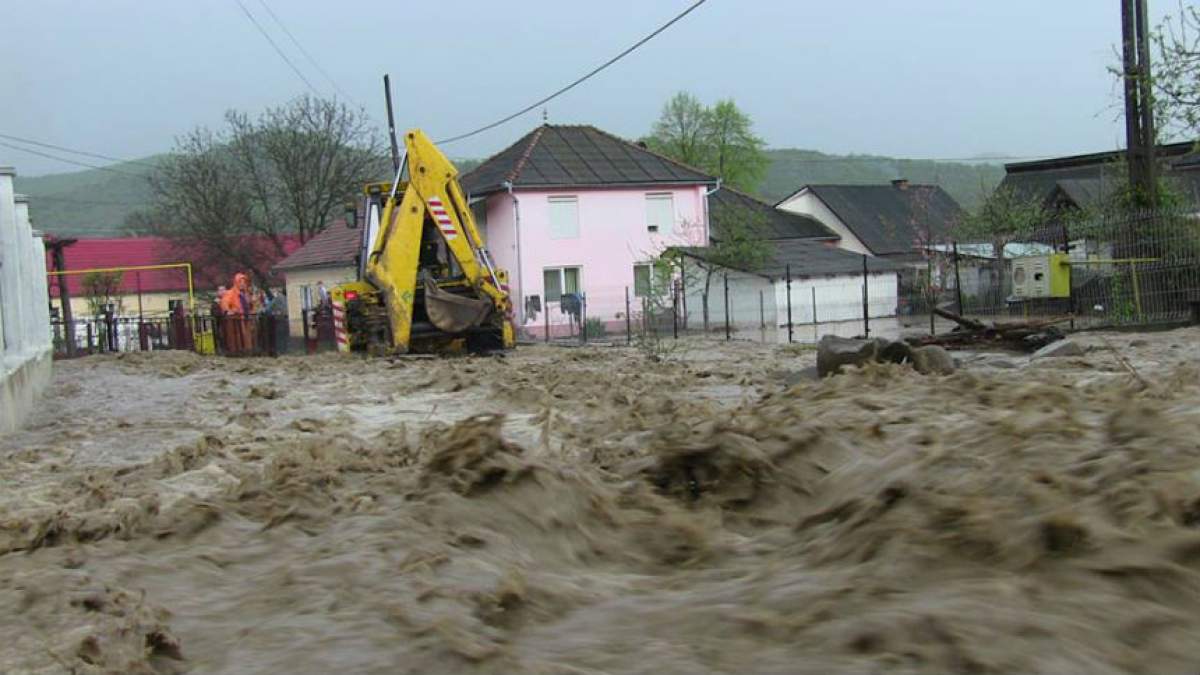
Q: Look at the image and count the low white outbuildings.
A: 1